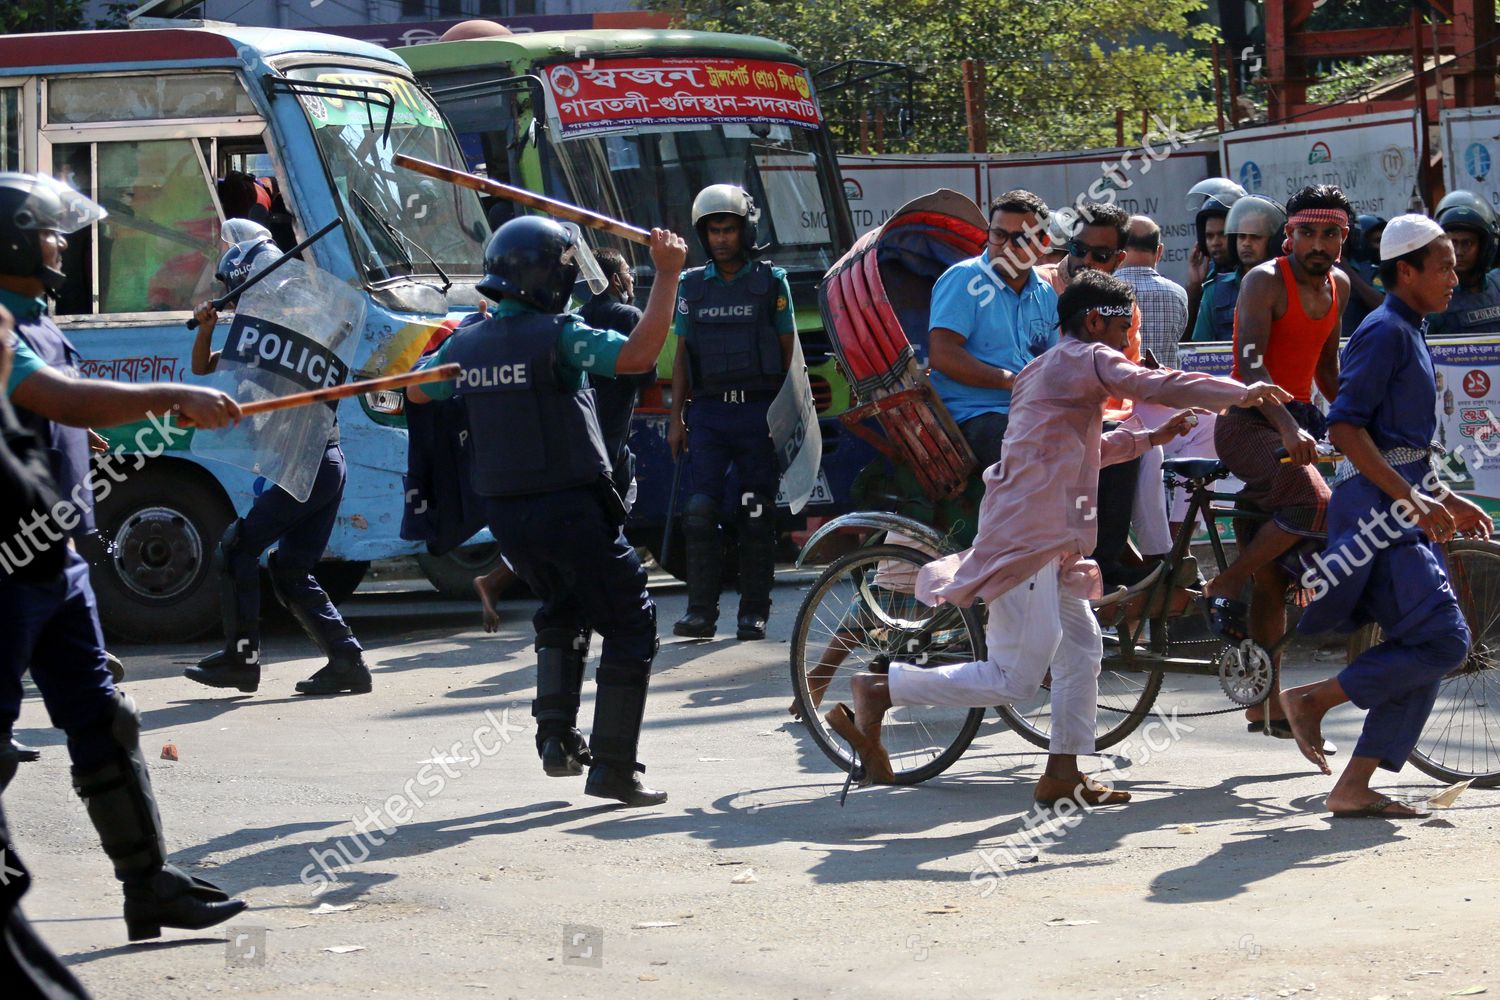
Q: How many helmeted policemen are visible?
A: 8